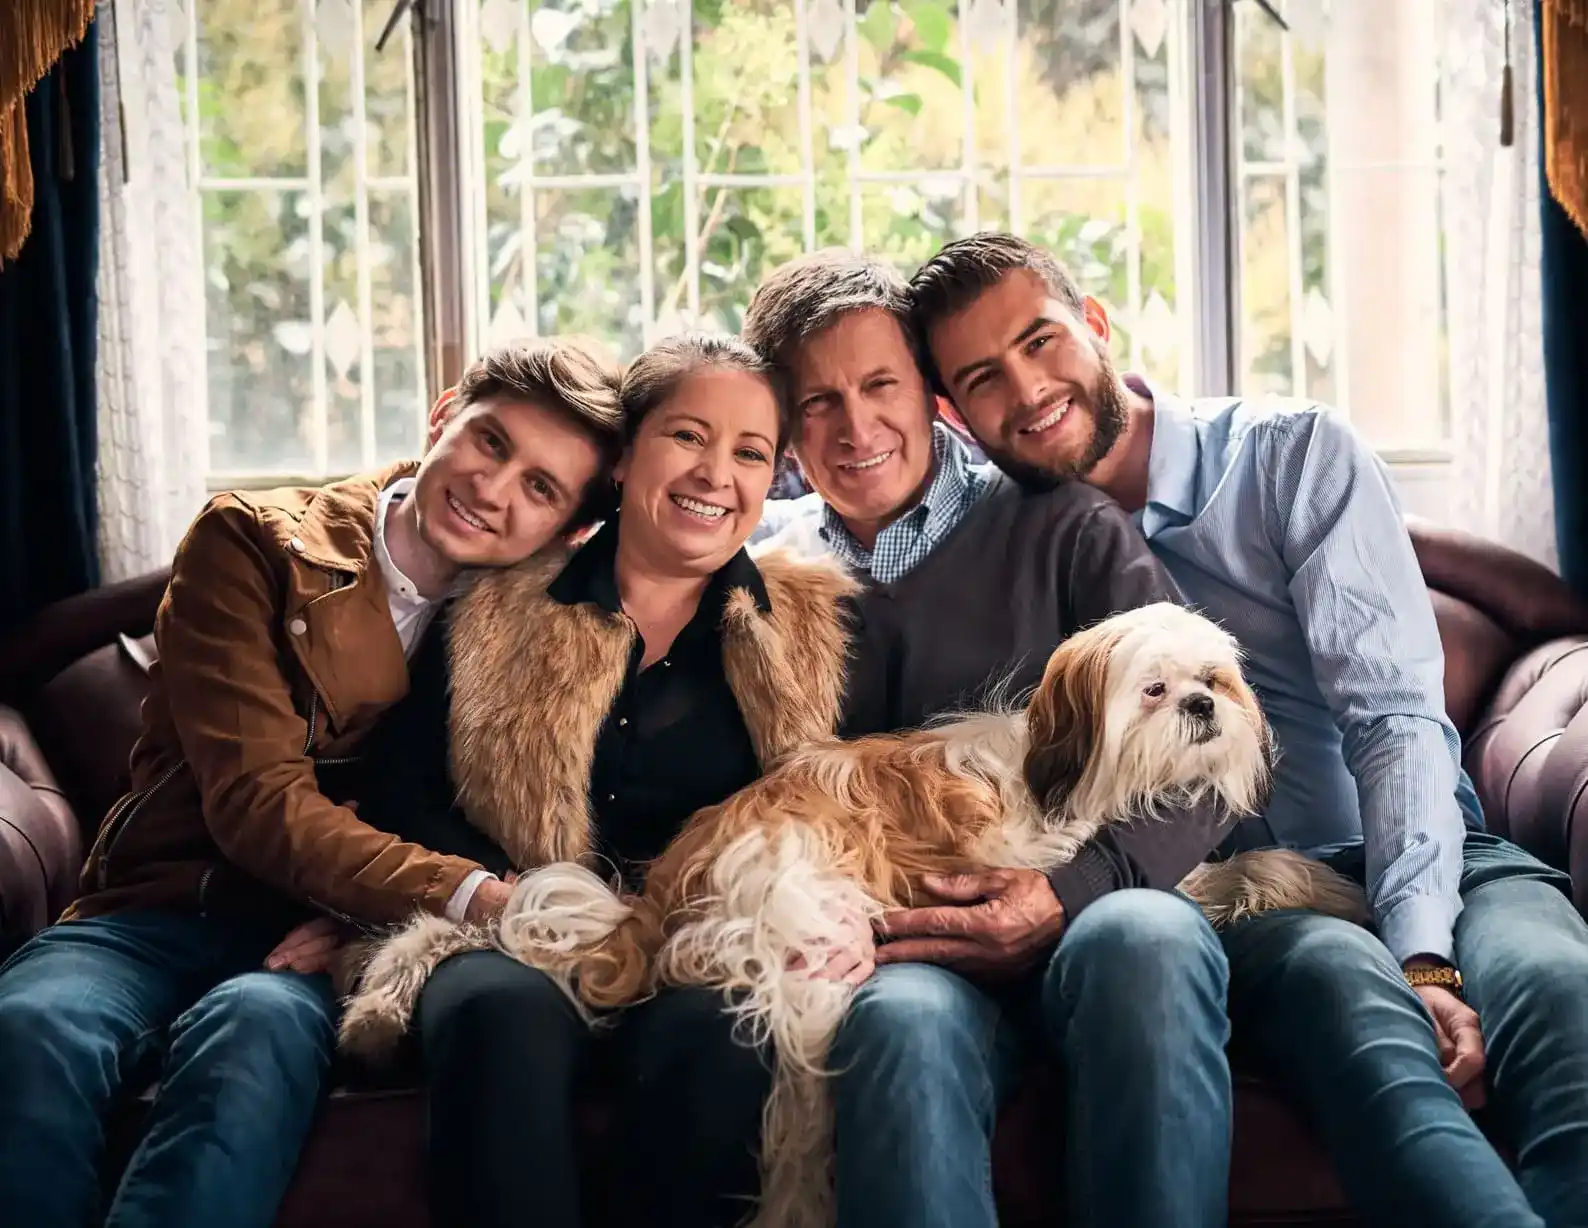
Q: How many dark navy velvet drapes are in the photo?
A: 2